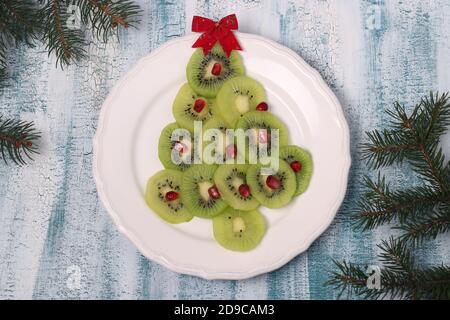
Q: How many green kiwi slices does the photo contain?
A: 12